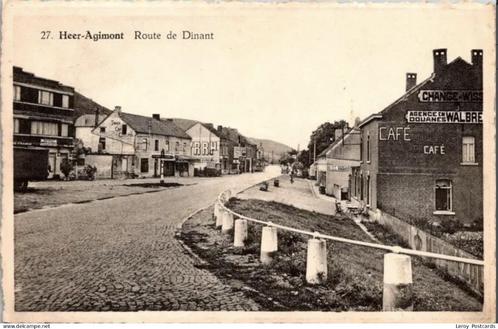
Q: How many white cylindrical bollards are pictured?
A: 7